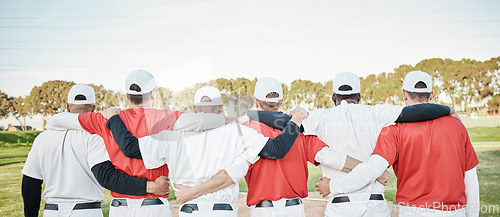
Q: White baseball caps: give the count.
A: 6